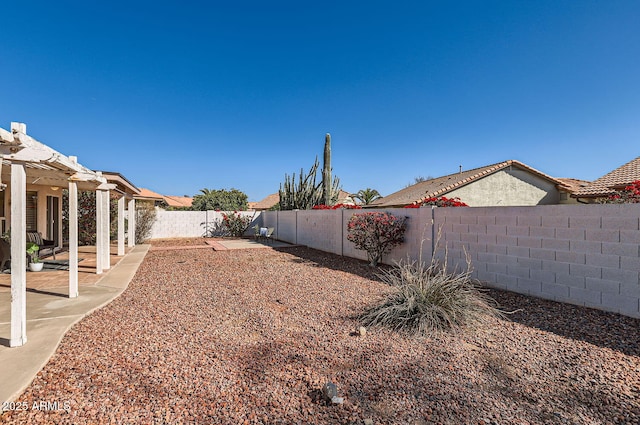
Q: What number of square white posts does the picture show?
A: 6